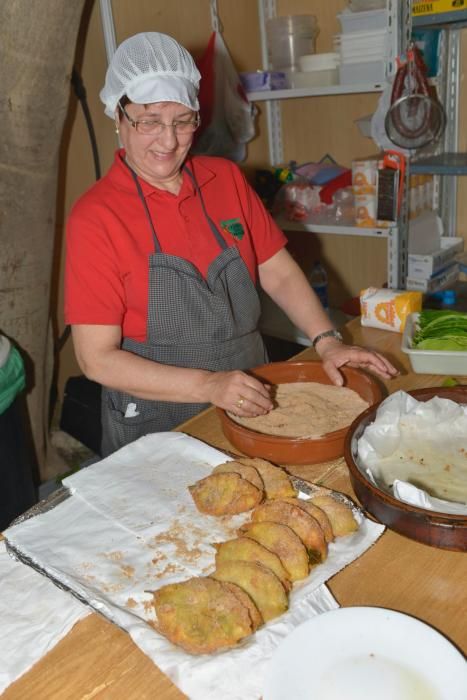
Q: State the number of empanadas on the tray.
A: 11